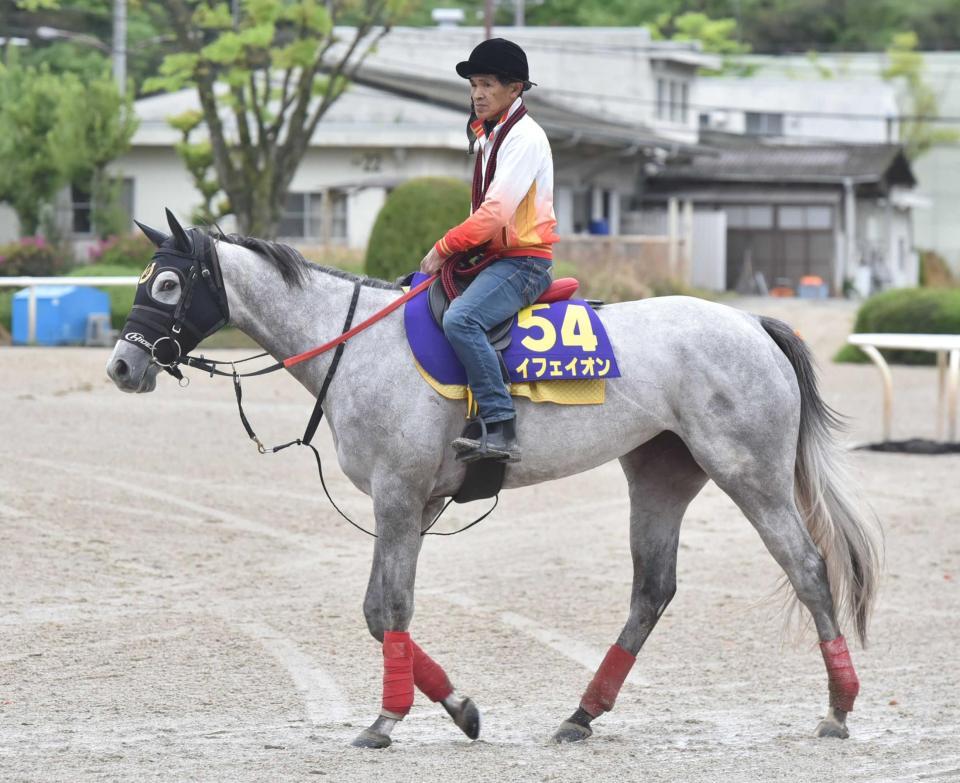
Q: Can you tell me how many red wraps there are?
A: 4